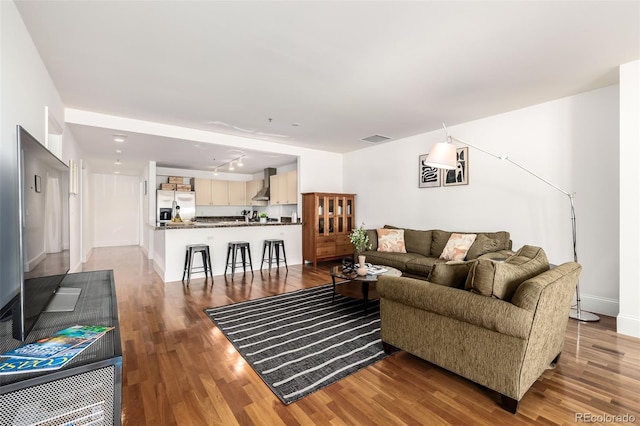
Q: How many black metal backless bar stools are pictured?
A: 3